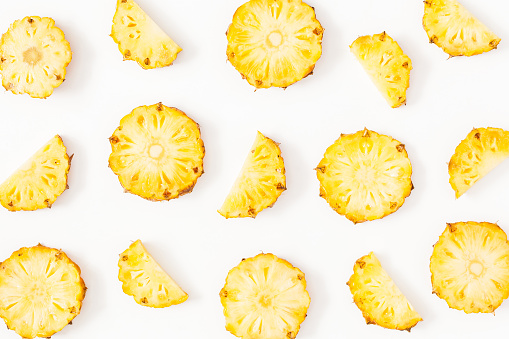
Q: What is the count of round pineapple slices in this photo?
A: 7